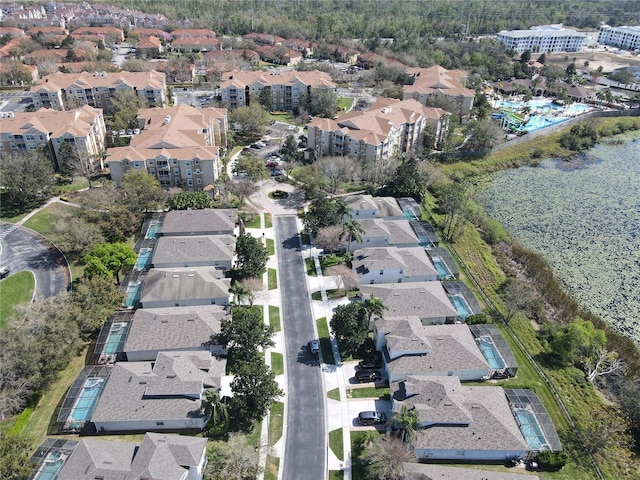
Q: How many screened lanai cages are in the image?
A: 12